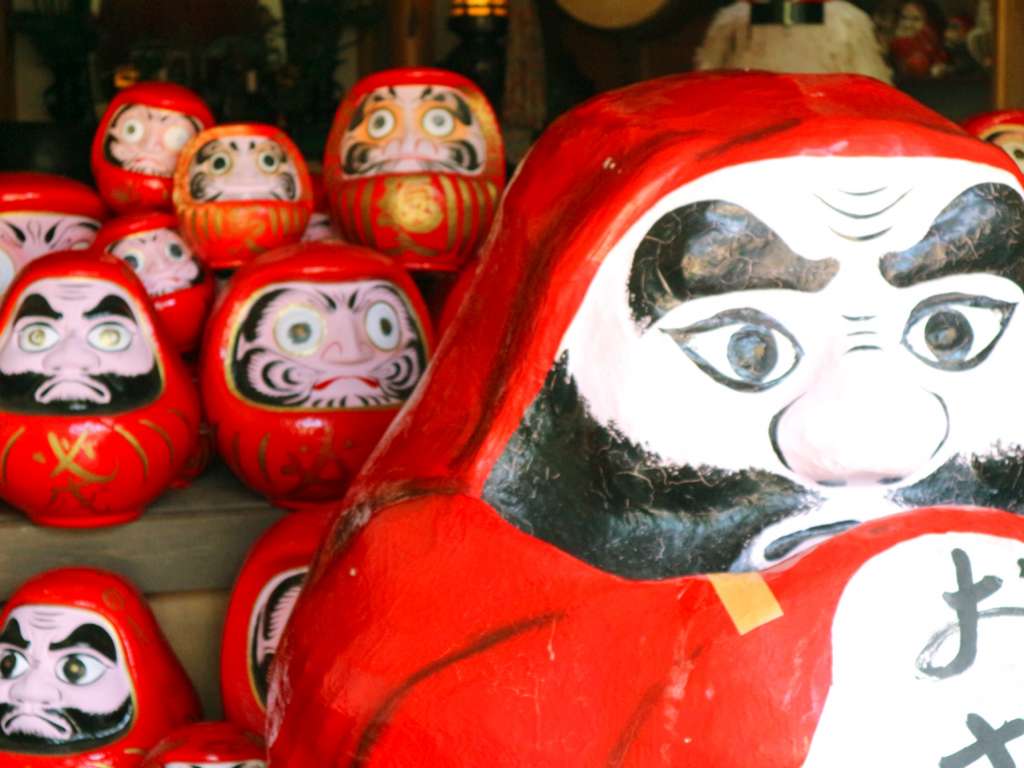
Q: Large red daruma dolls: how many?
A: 1